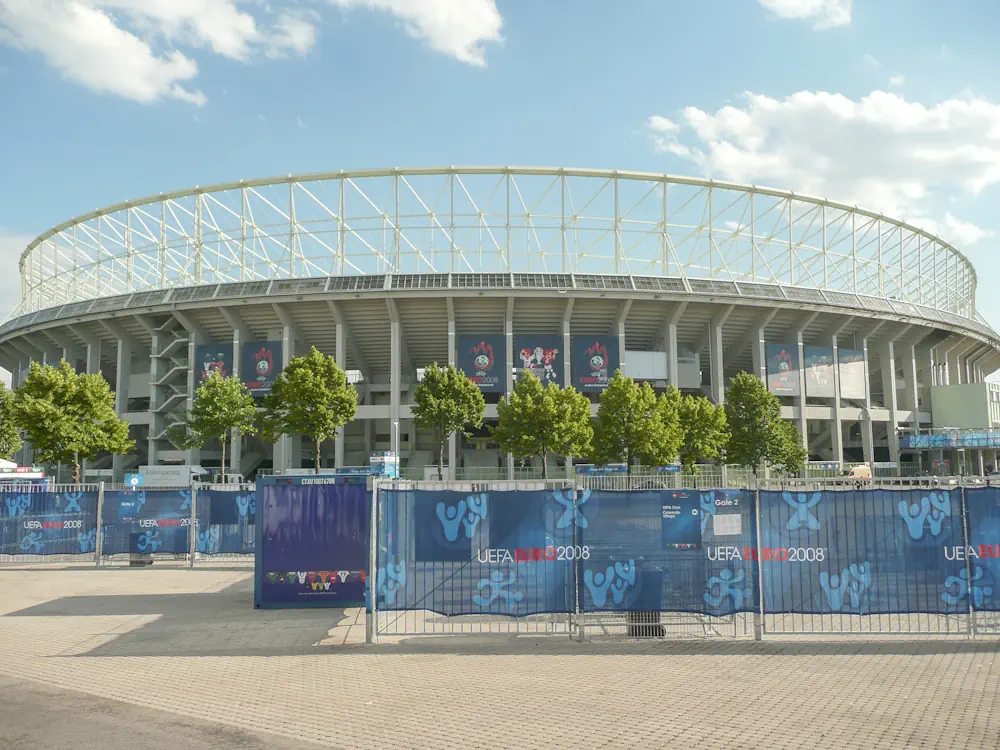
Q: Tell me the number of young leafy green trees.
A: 9